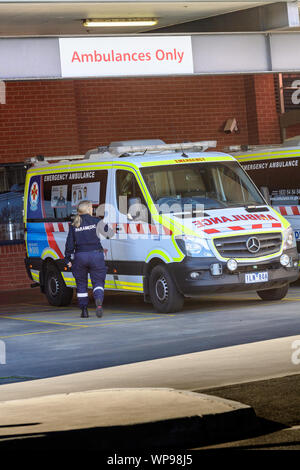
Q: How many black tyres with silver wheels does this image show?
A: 2